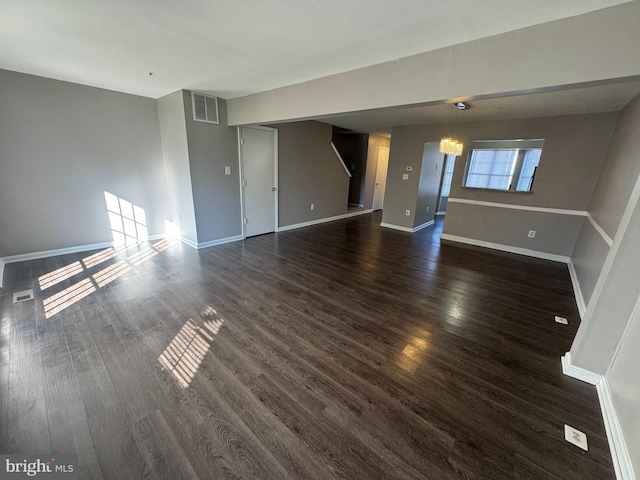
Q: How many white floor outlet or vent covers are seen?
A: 3